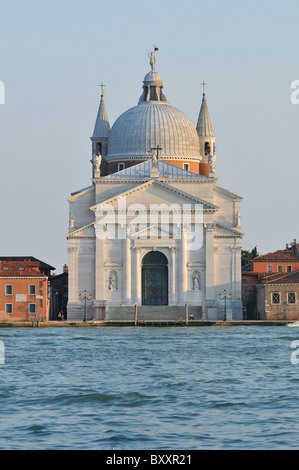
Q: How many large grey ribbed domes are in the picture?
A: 1